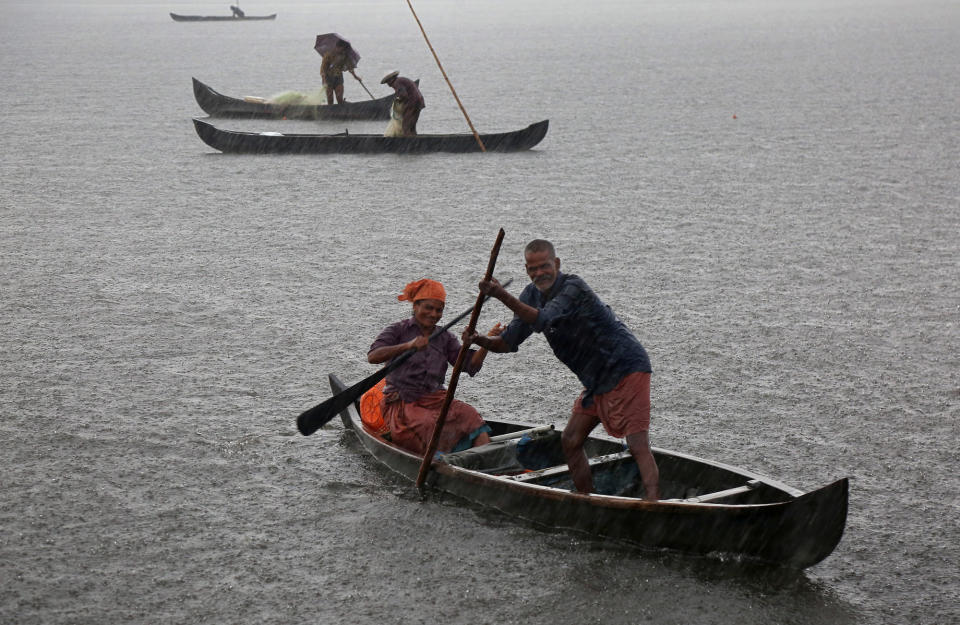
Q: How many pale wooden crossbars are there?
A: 3